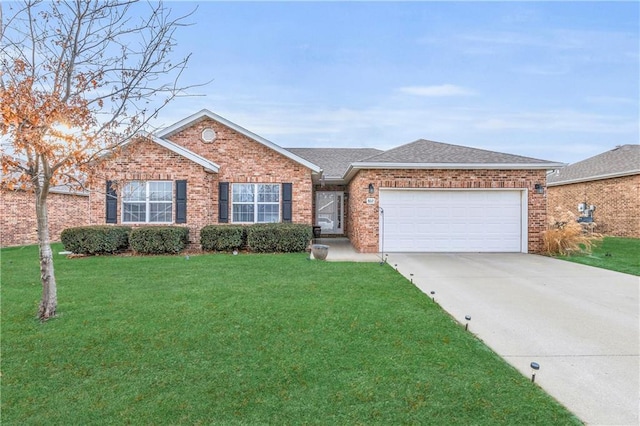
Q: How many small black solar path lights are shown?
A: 6